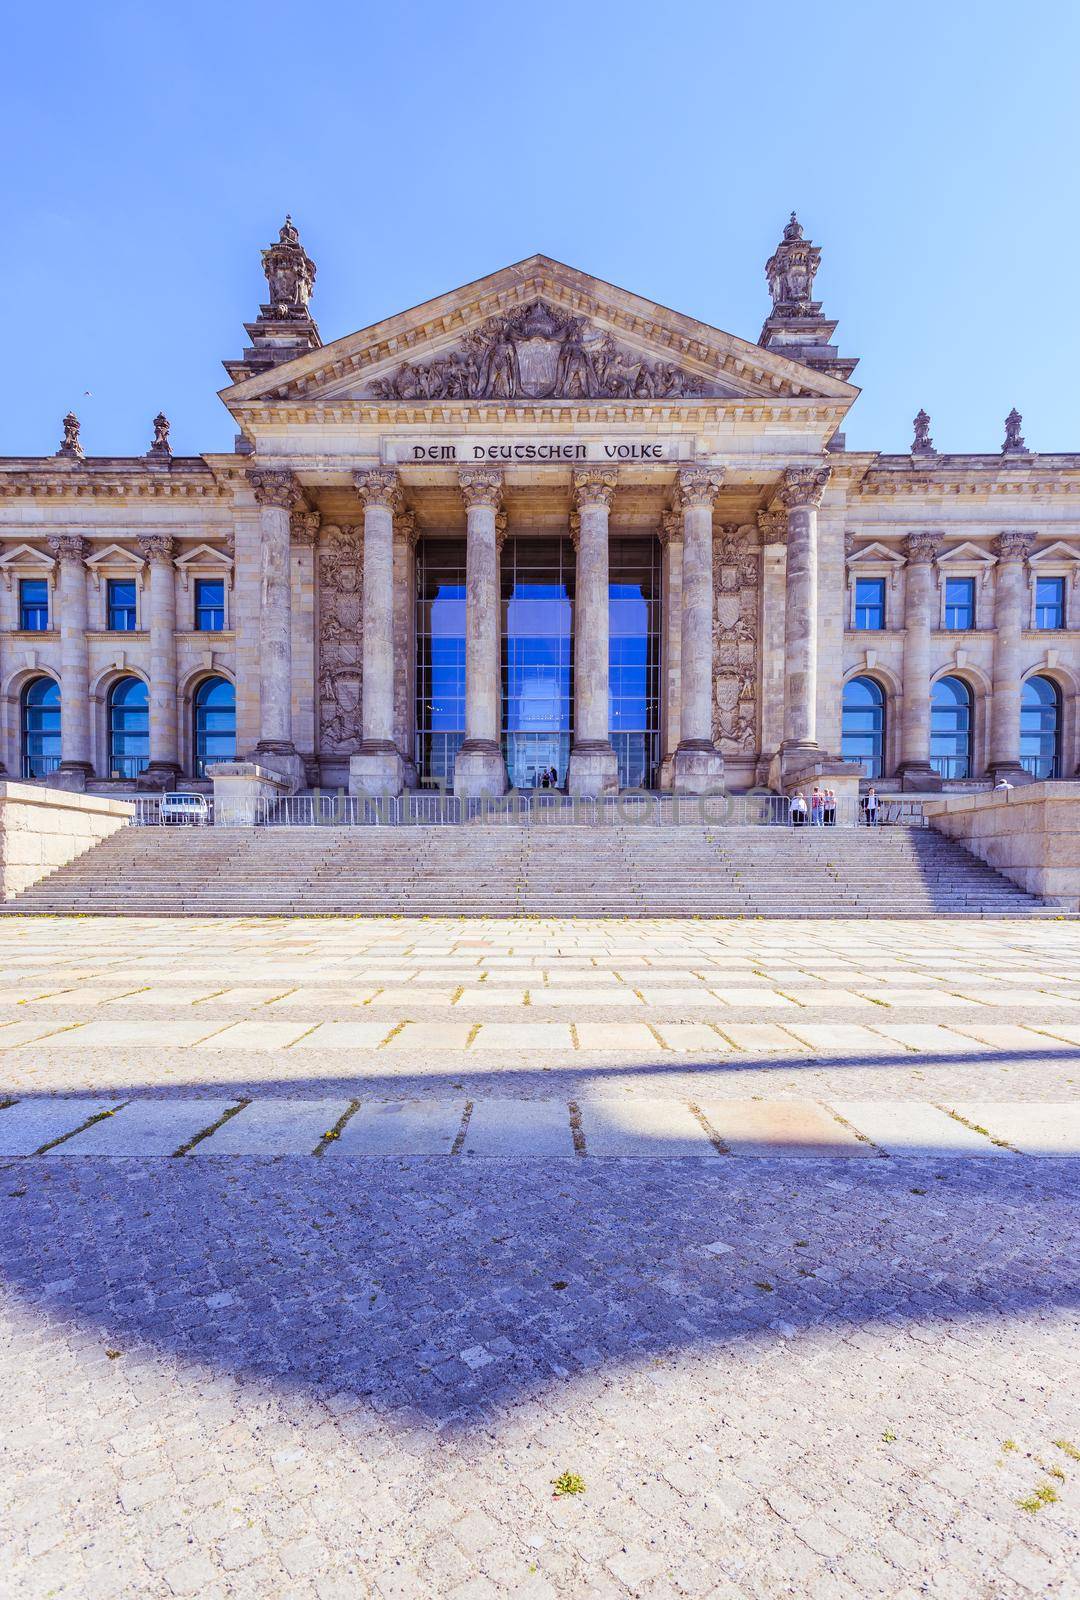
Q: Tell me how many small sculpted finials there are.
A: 4